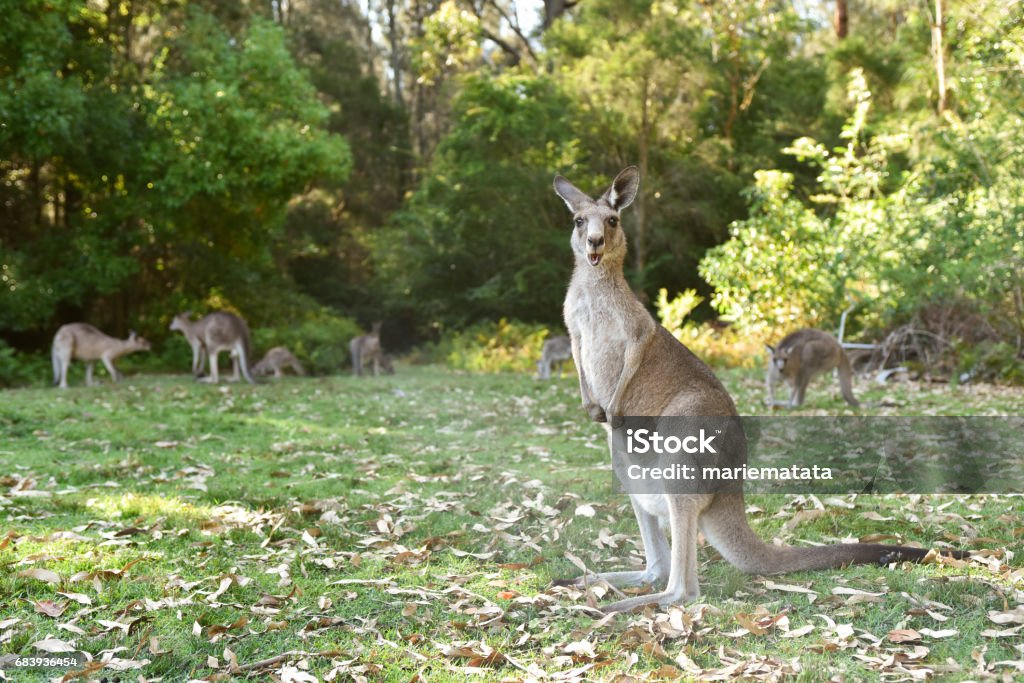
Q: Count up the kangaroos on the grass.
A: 7